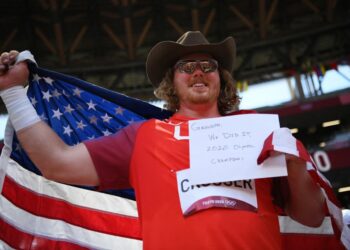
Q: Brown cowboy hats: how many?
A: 1